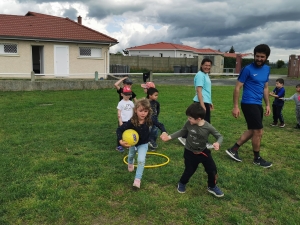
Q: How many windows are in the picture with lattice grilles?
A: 2